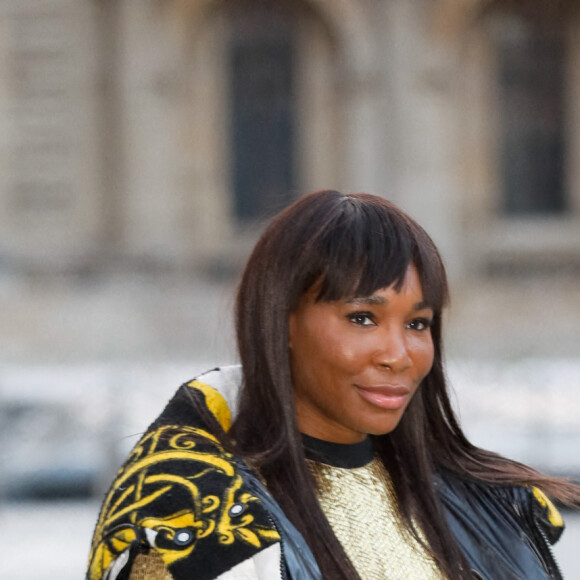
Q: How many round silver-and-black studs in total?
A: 2